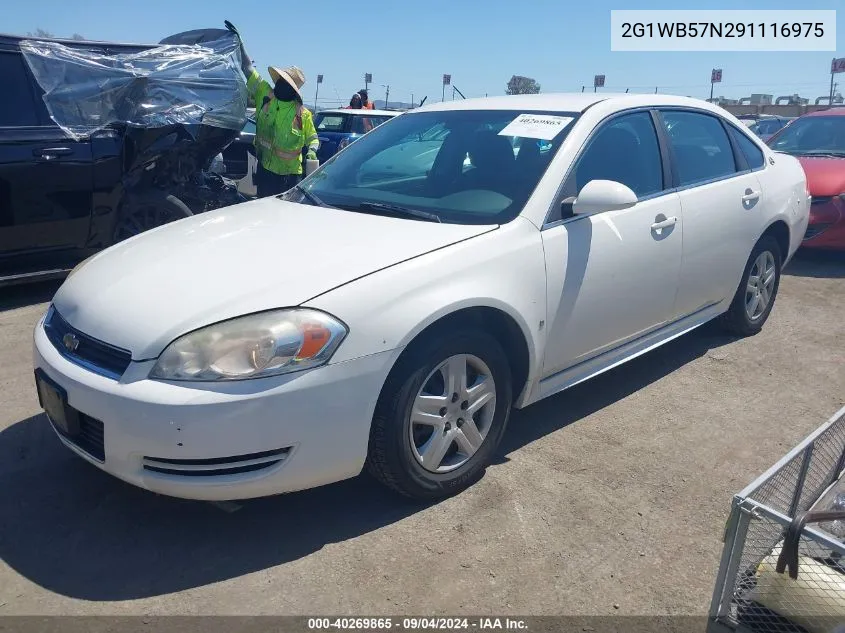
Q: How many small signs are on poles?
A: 6